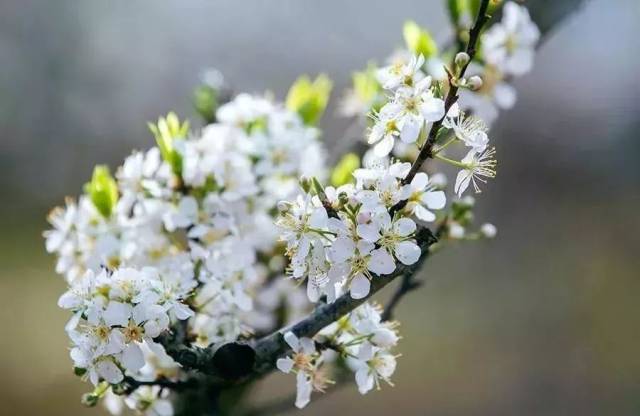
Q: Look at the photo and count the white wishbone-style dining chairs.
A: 0